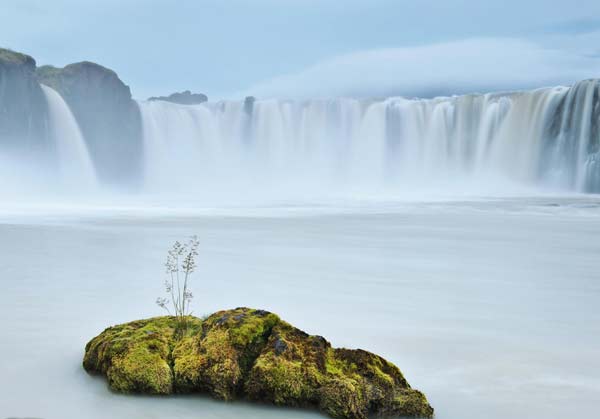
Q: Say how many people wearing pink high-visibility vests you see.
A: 0